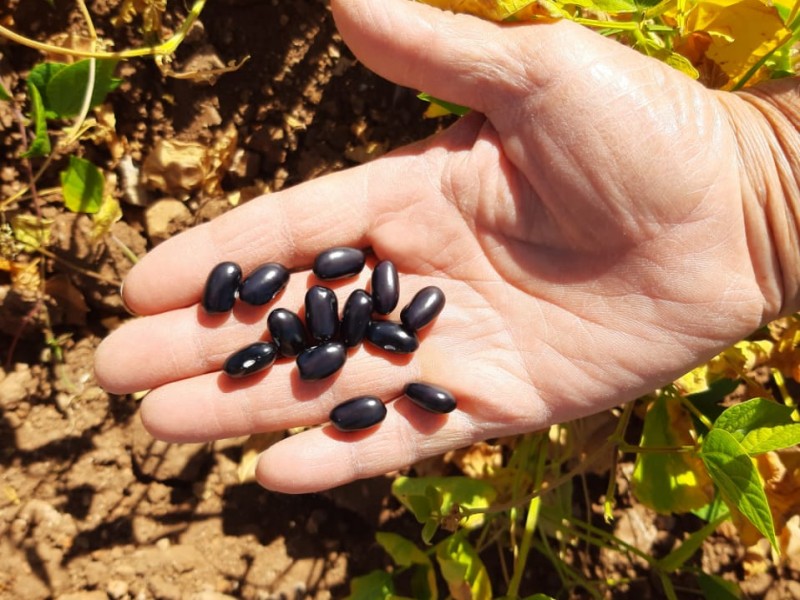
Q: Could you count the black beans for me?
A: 13